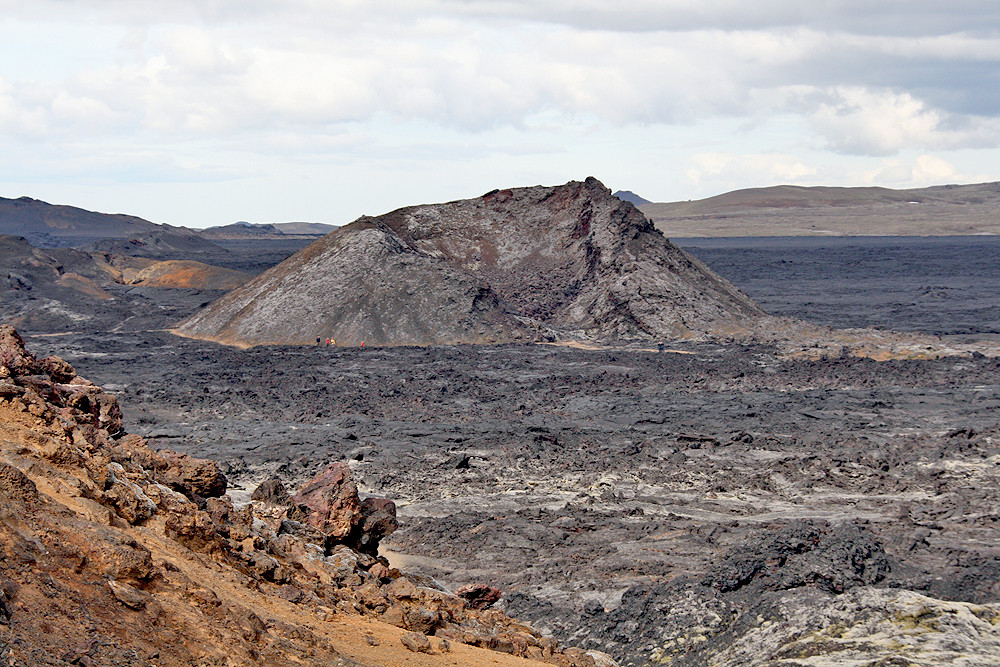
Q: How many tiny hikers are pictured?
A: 5